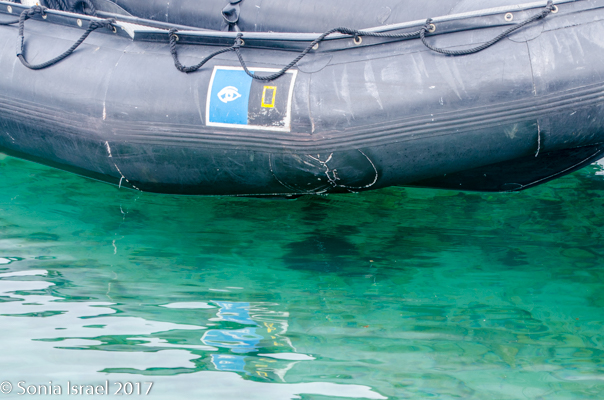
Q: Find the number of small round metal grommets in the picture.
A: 11